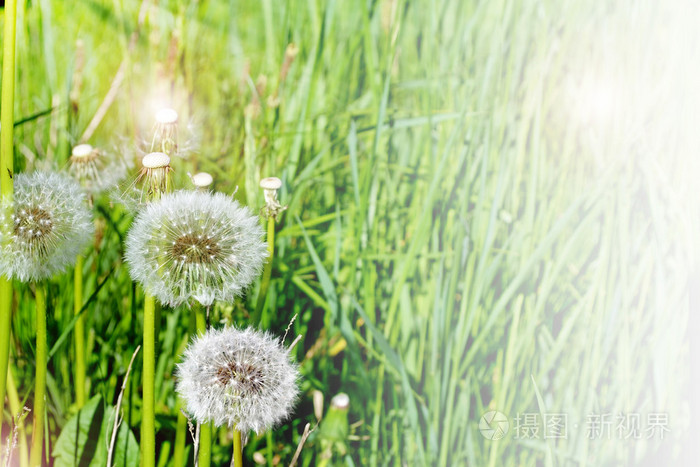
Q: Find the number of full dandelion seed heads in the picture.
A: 3